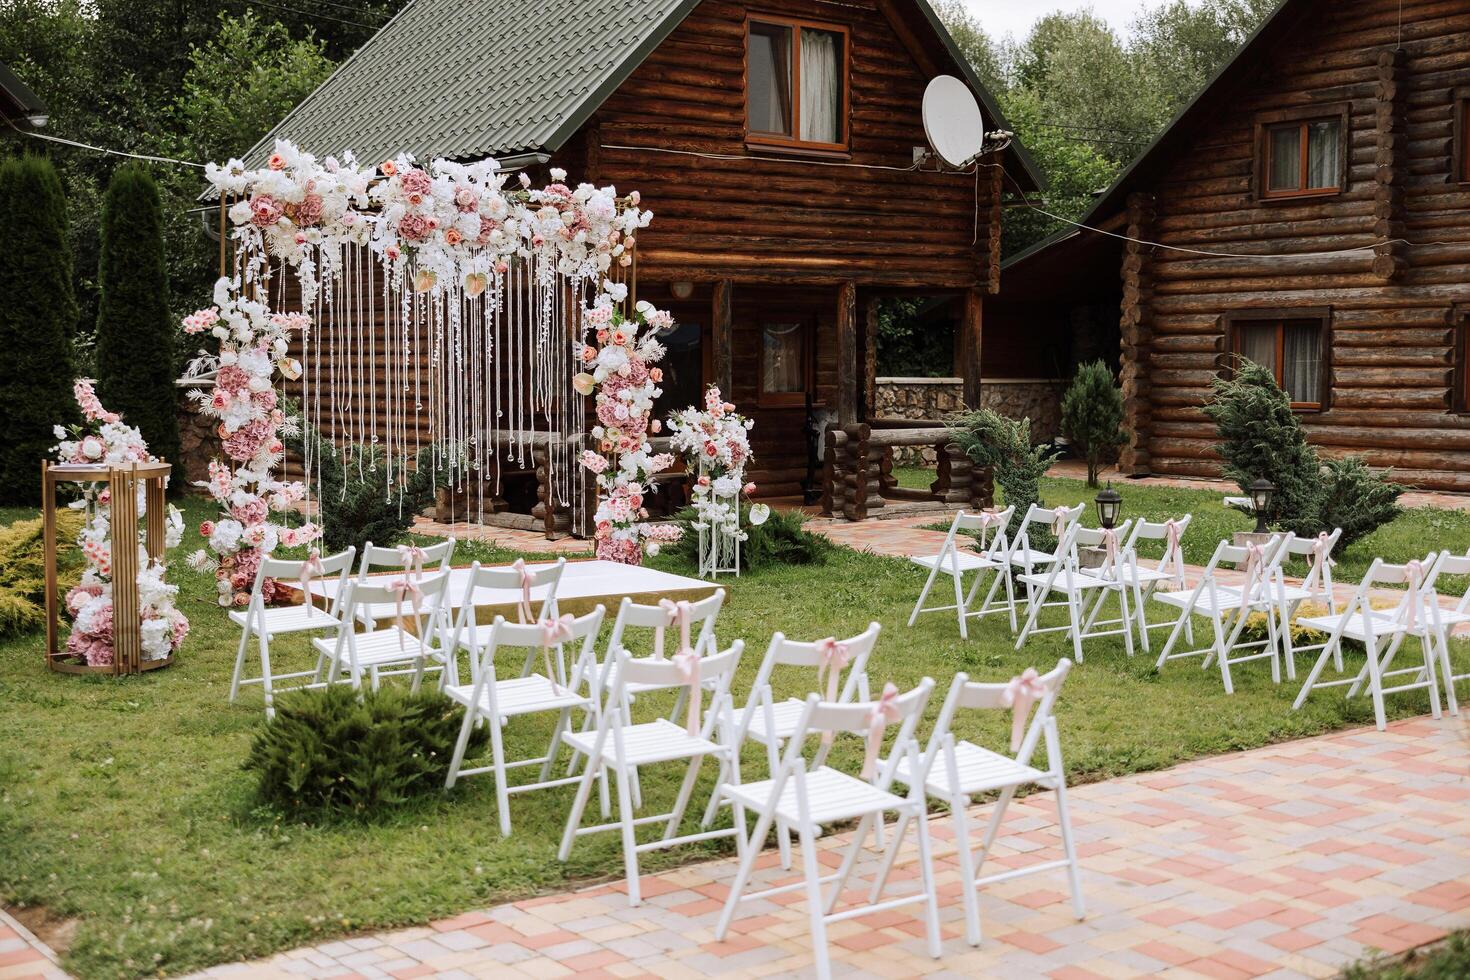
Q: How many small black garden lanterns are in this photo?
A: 2